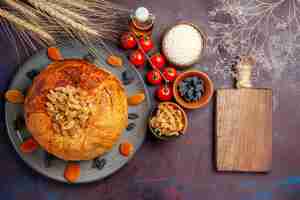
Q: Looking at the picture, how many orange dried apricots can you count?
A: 7